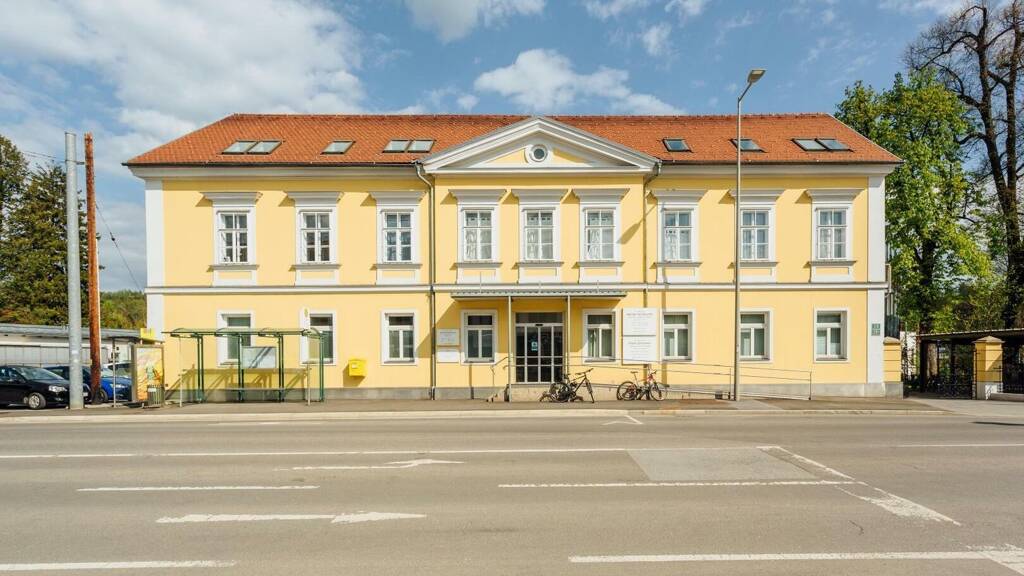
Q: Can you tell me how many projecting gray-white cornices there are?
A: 9